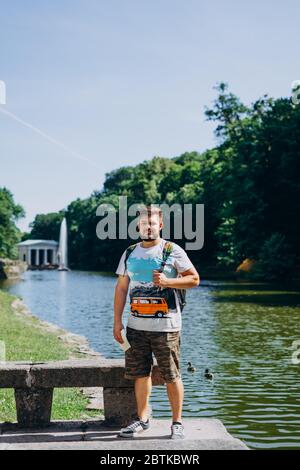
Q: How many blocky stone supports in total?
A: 2